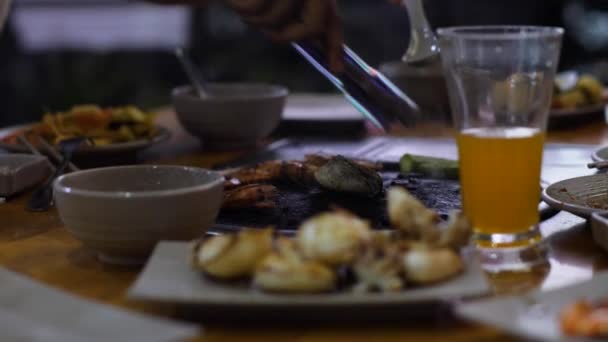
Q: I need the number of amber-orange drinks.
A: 1